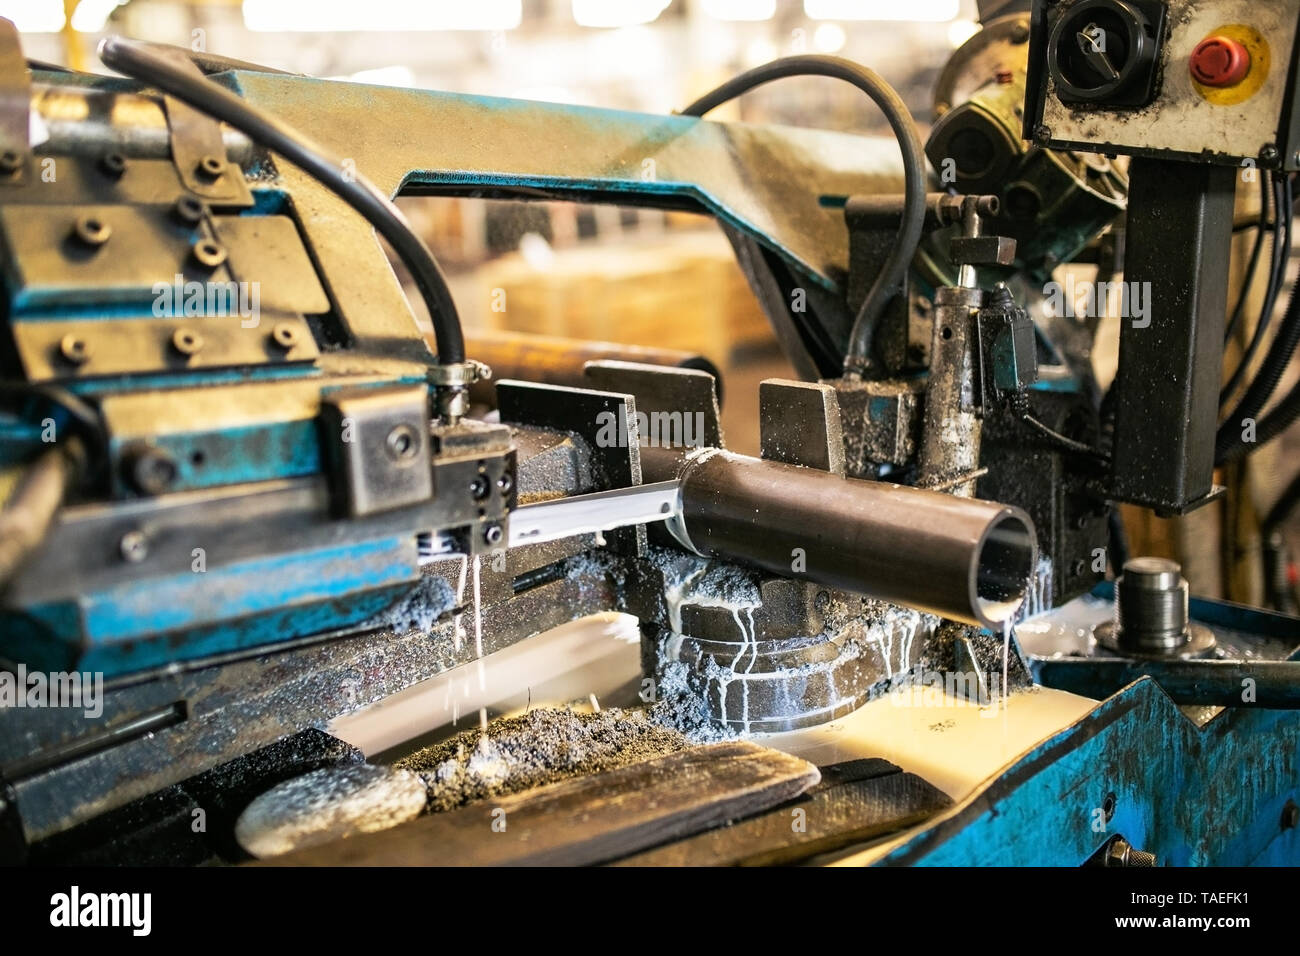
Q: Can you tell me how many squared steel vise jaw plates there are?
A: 3